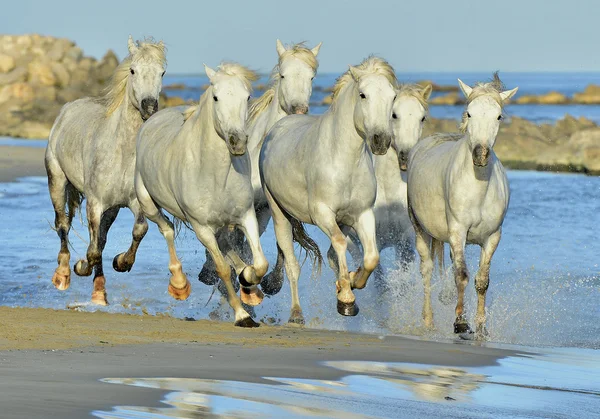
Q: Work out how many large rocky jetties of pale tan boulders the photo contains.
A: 1